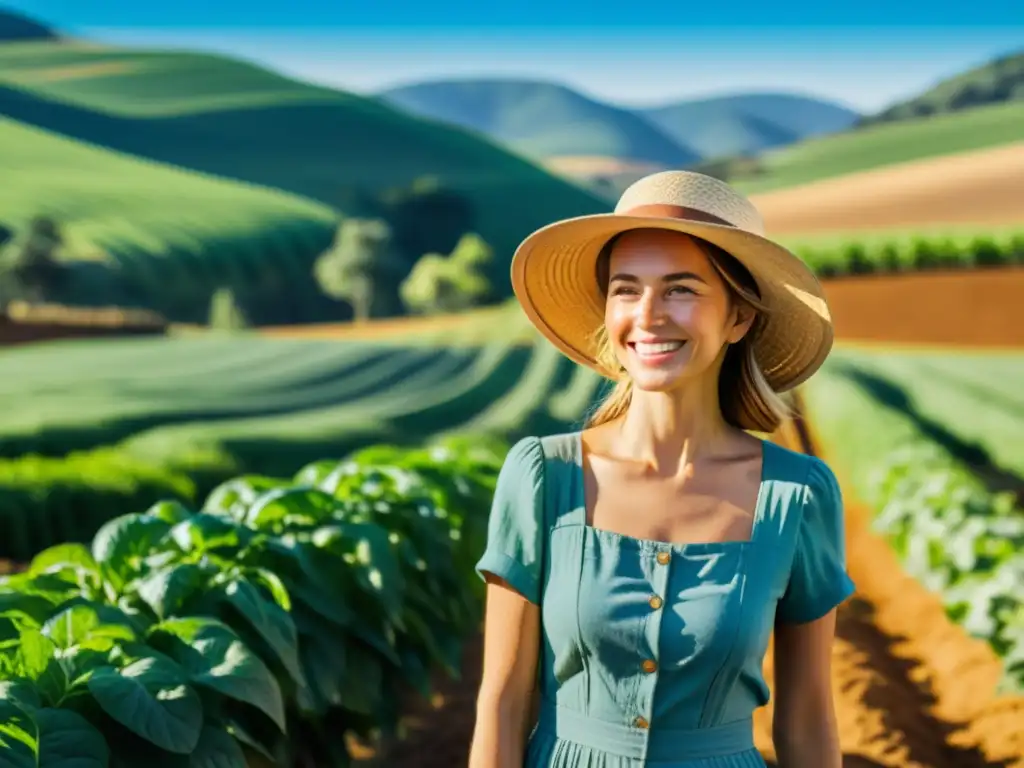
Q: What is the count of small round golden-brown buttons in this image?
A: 4